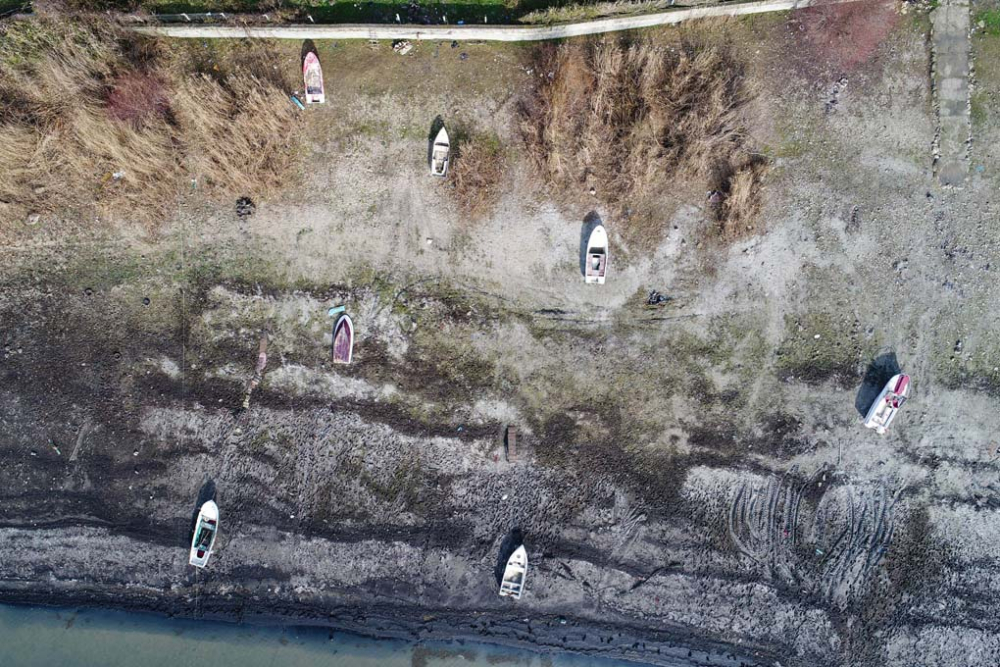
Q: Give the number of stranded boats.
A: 7